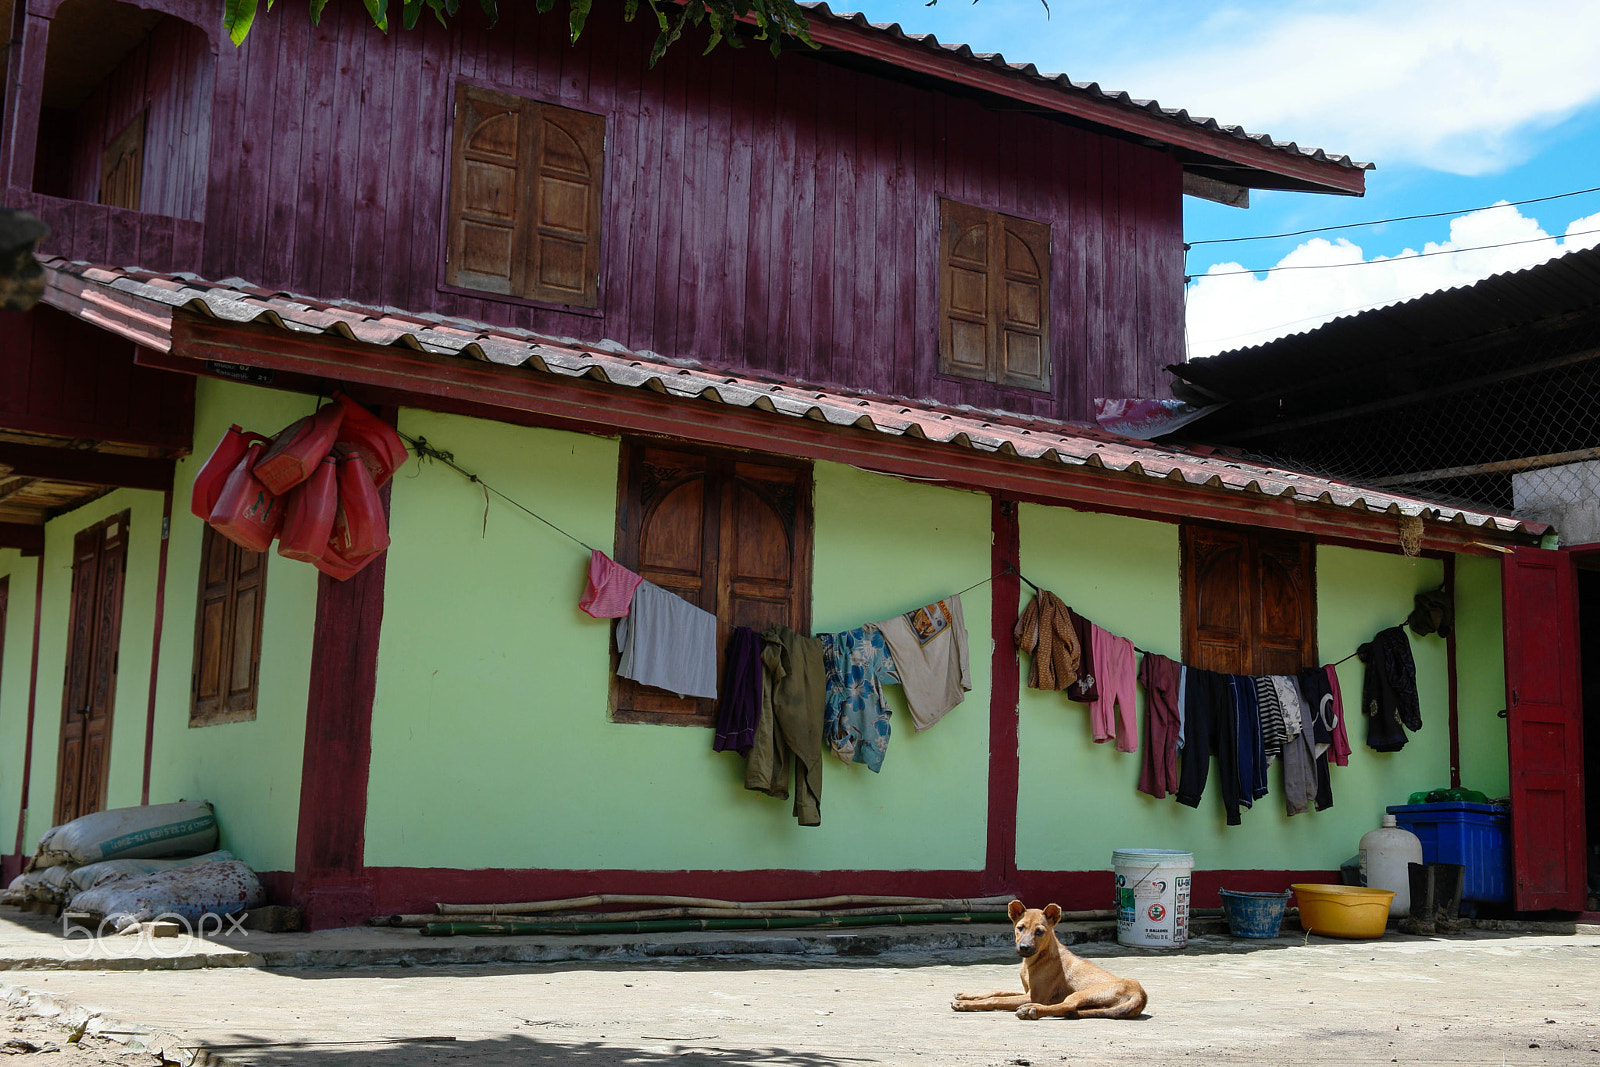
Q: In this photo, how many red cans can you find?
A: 7